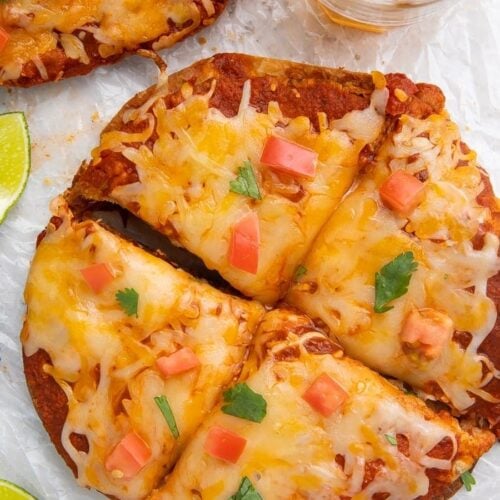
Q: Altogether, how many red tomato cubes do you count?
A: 10